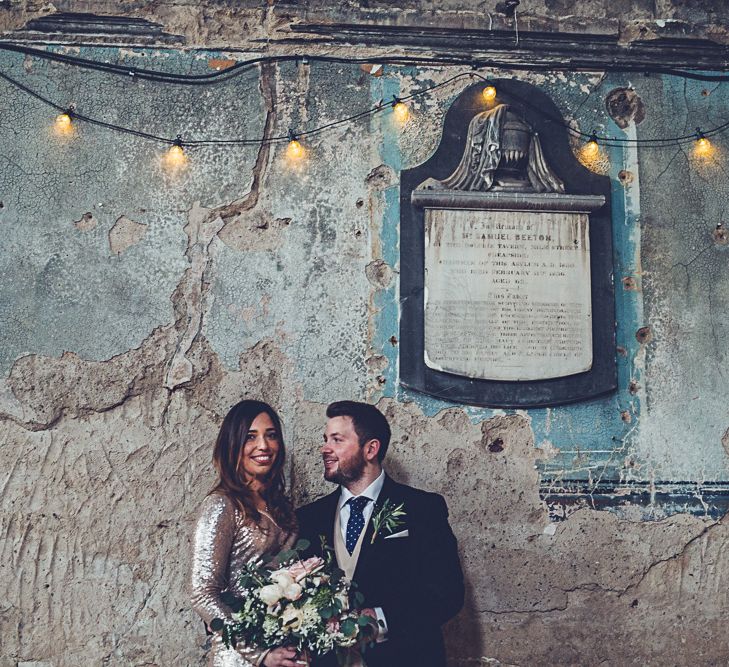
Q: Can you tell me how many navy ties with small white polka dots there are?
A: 1